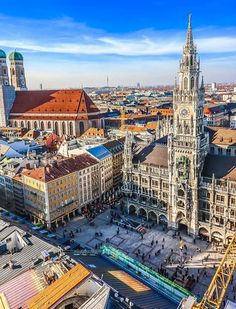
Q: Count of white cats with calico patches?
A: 0